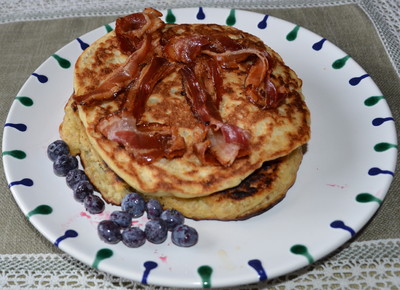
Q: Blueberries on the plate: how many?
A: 13